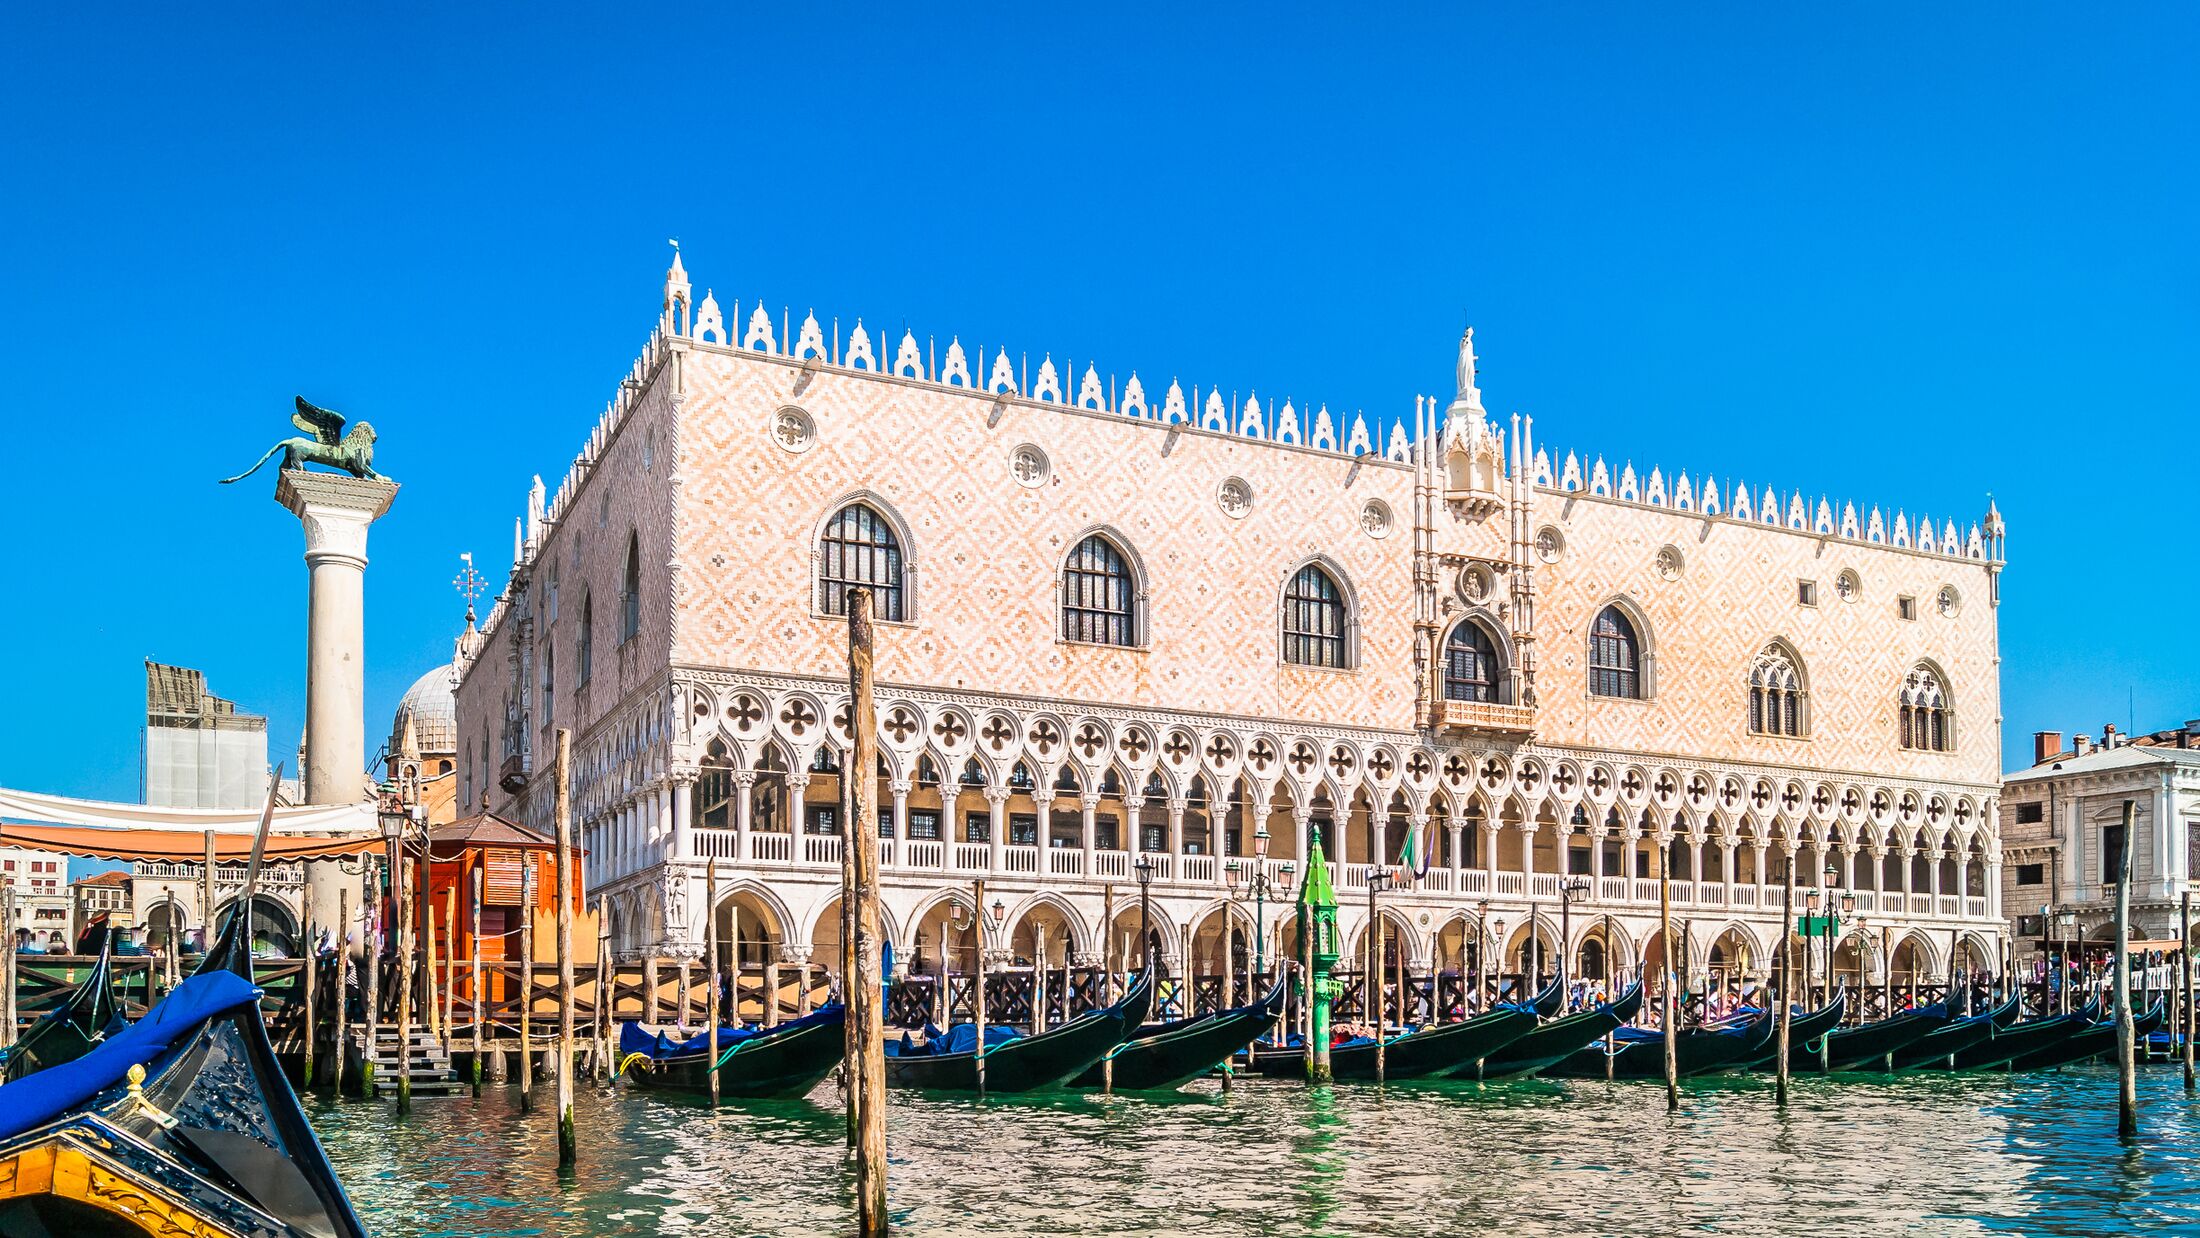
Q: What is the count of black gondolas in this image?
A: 13